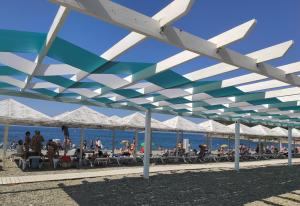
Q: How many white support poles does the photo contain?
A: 3